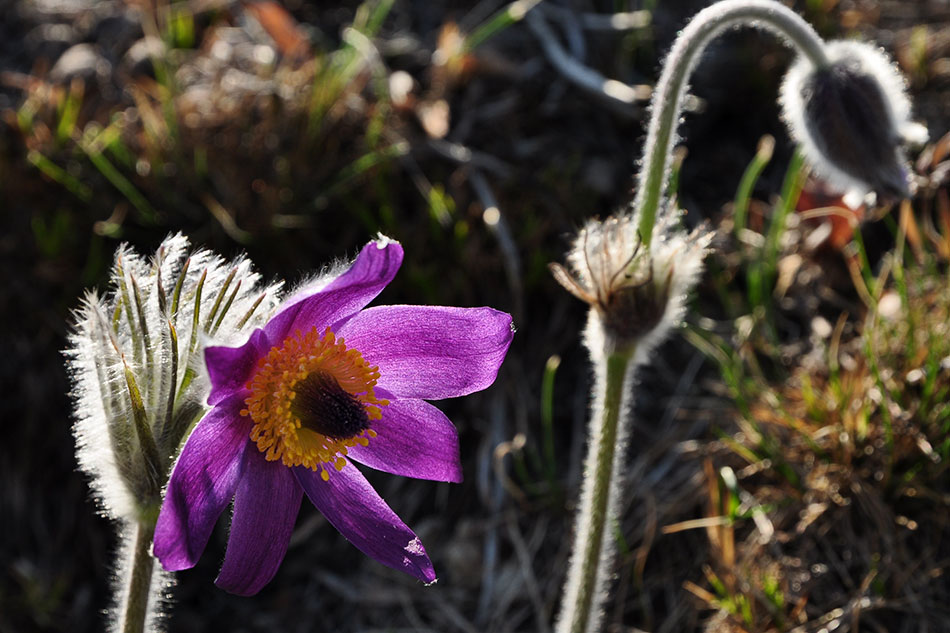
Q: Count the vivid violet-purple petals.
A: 7